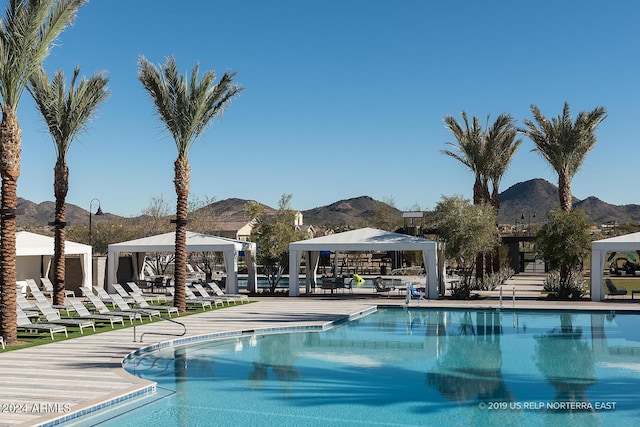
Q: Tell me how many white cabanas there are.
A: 4